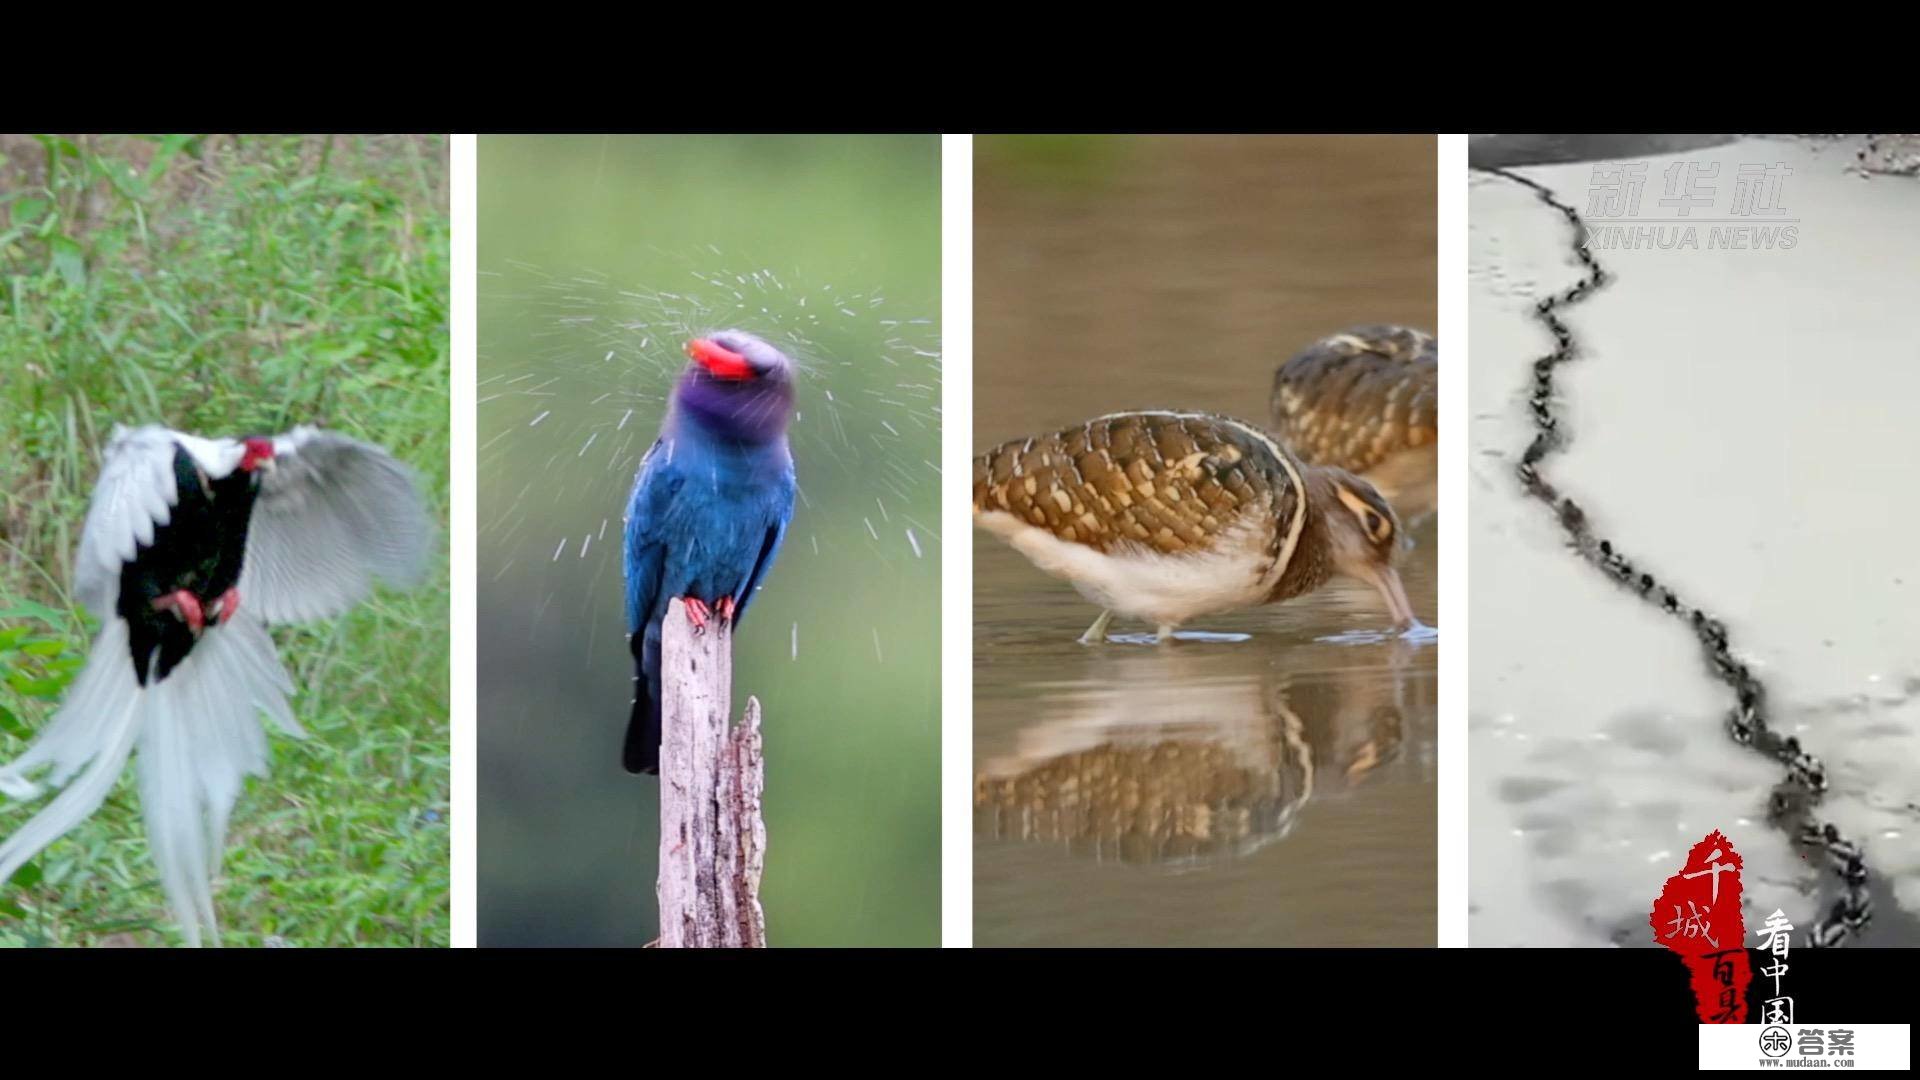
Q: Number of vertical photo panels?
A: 4